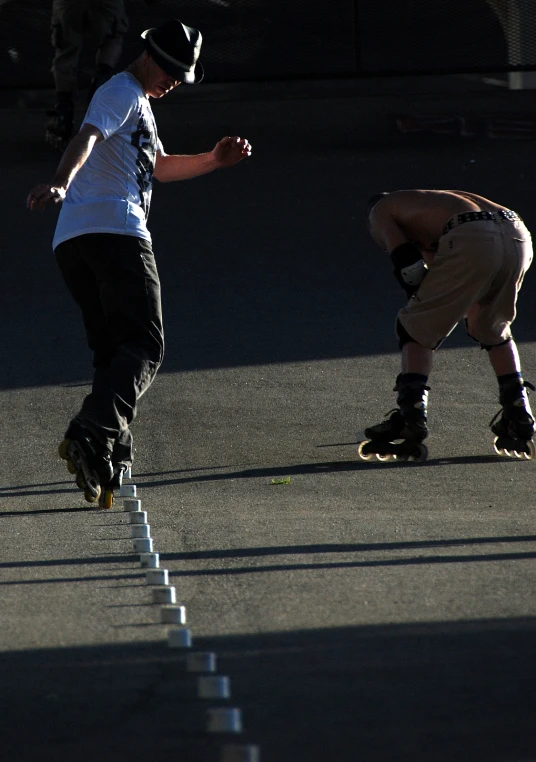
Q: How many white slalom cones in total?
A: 15